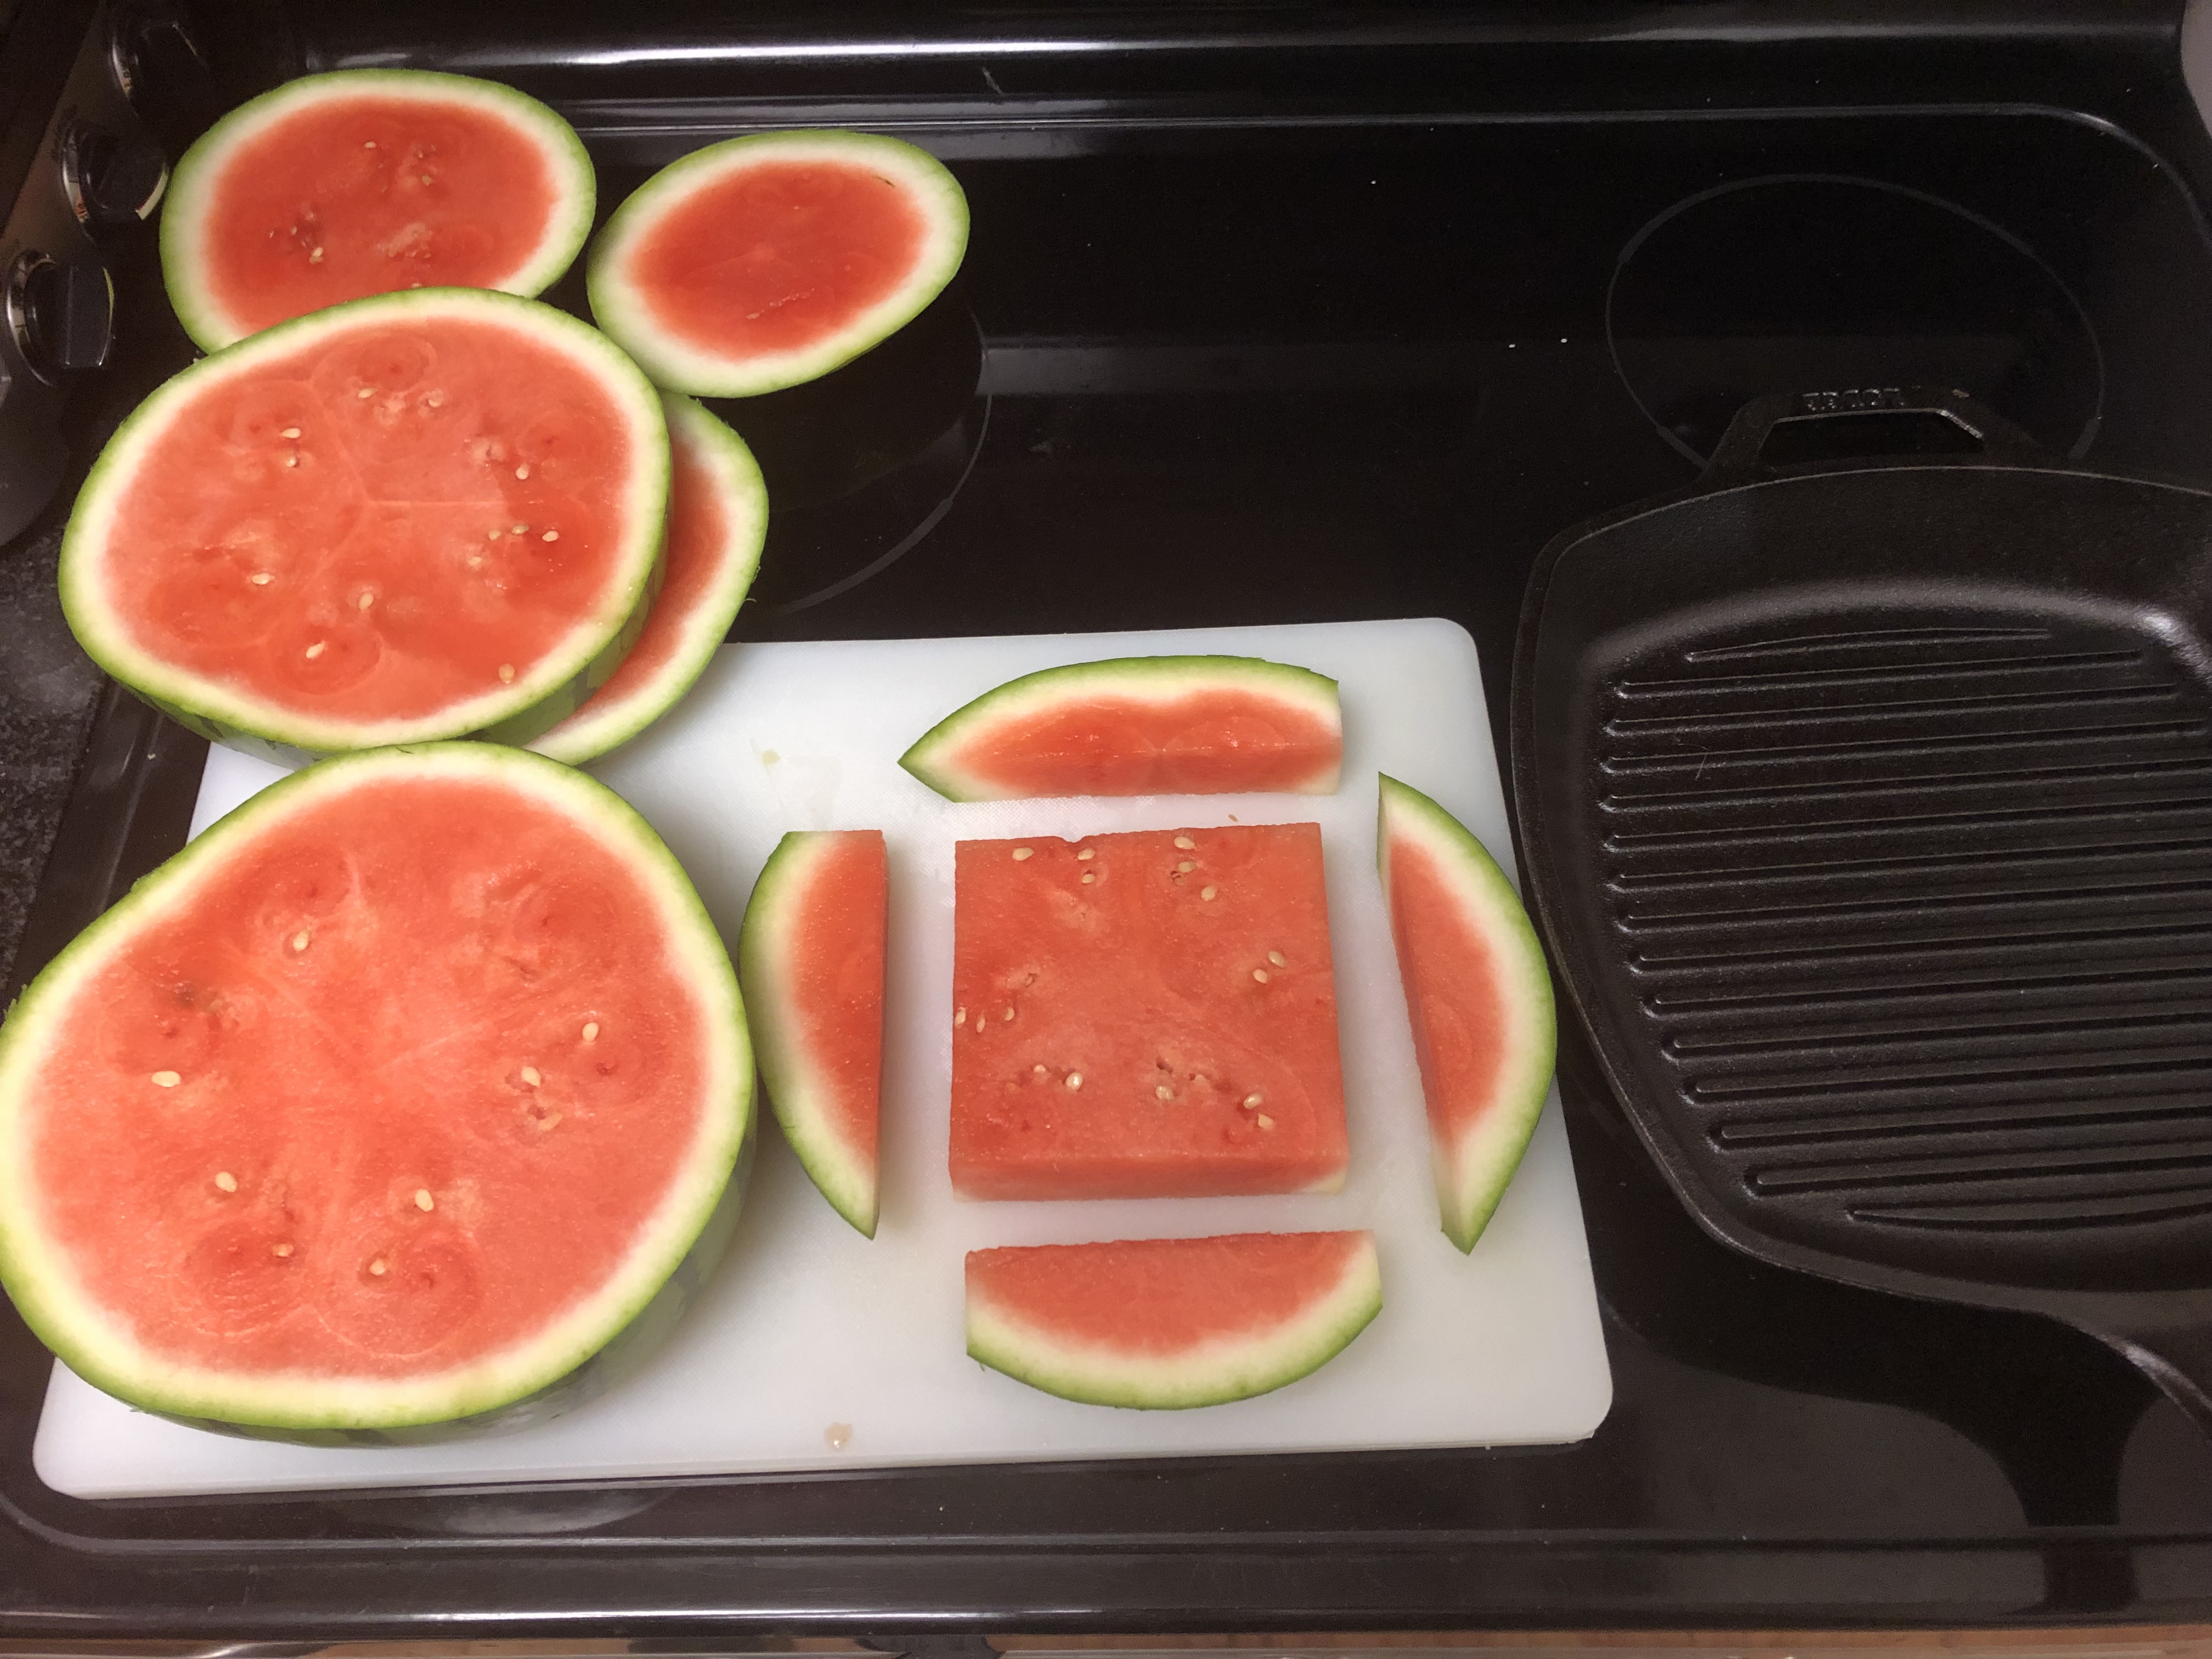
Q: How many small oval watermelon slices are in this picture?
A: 2